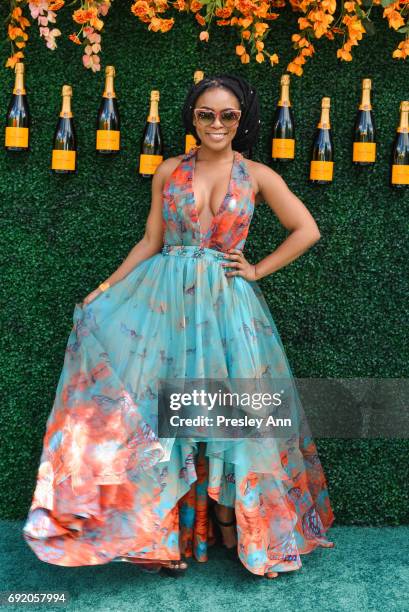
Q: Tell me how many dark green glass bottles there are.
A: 9